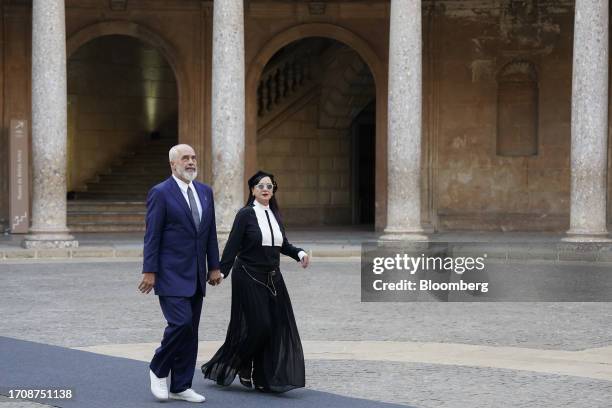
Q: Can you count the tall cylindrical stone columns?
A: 4